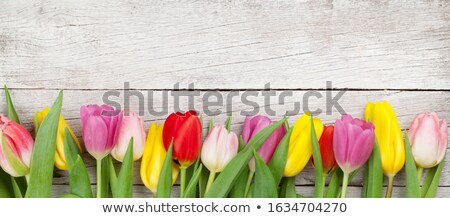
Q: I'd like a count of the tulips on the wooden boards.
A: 13